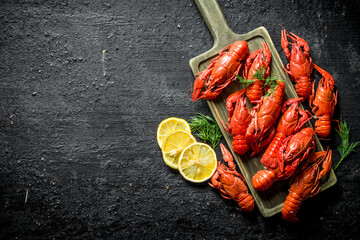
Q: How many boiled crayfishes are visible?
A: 11